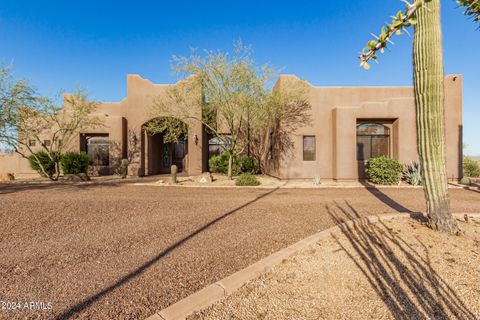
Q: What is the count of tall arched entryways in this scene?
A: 1